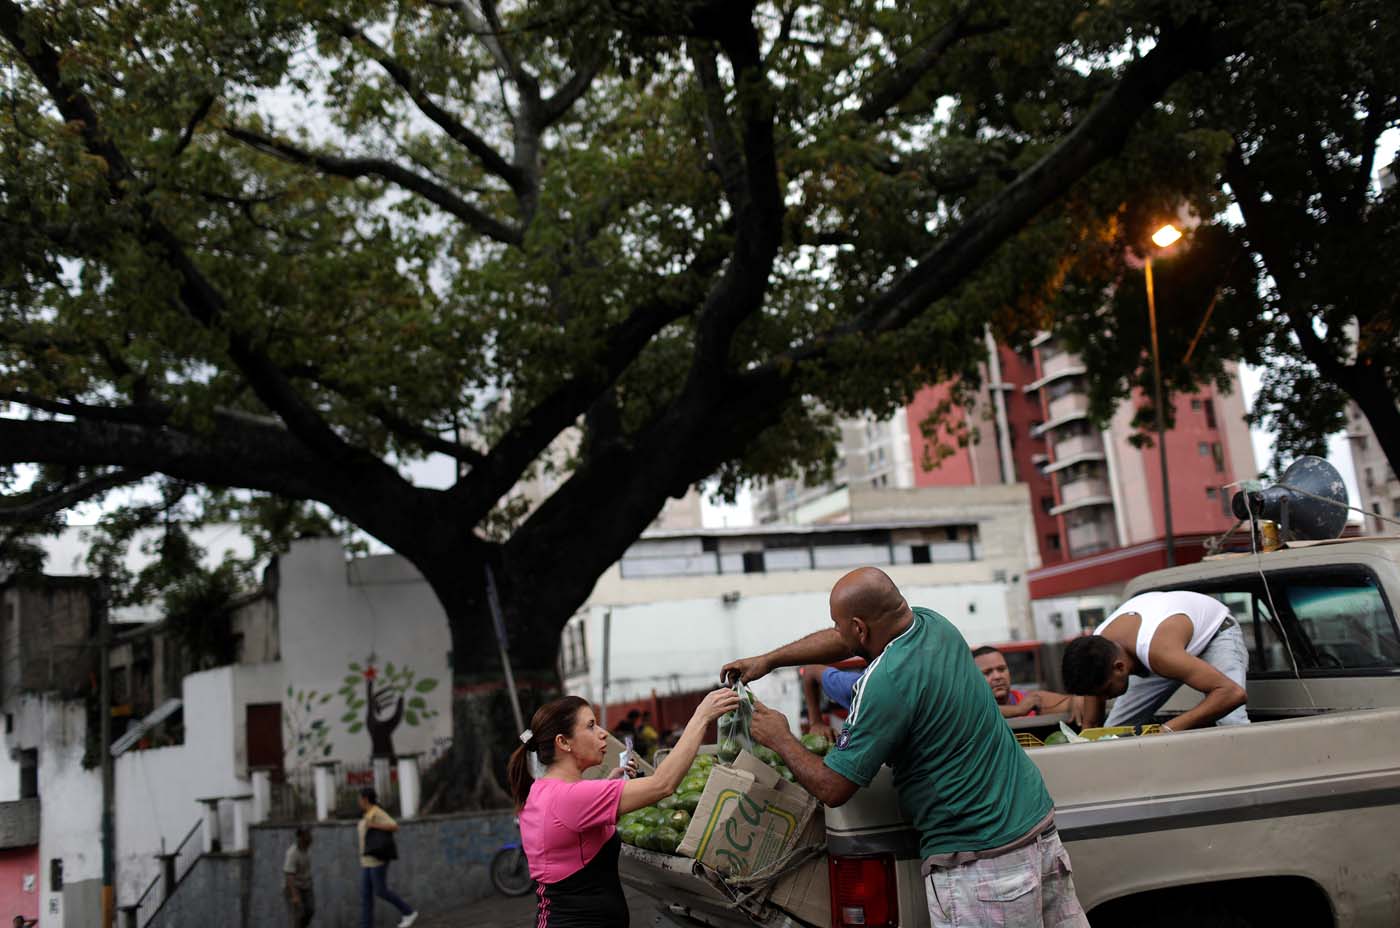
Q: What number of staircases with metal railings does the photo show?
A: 1